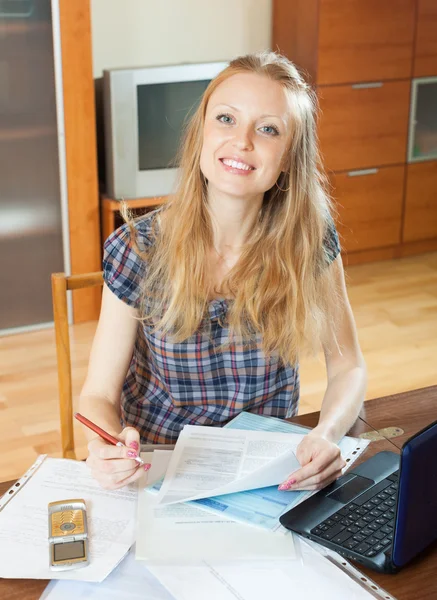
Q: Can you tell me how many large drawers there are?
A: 2